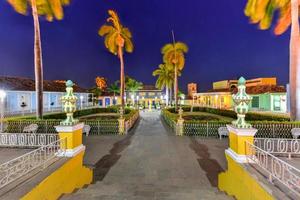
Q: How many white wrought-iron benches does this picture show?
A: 4